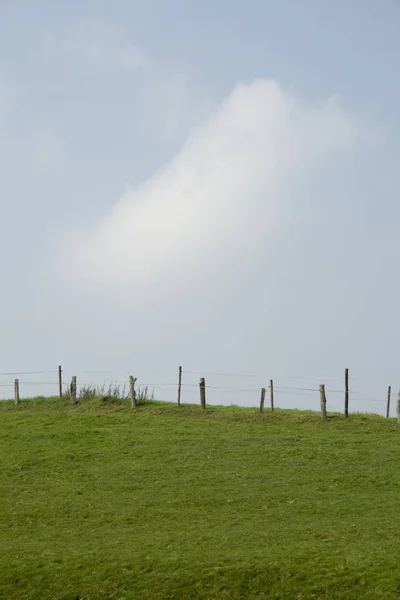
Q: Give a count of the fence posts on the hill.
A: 12